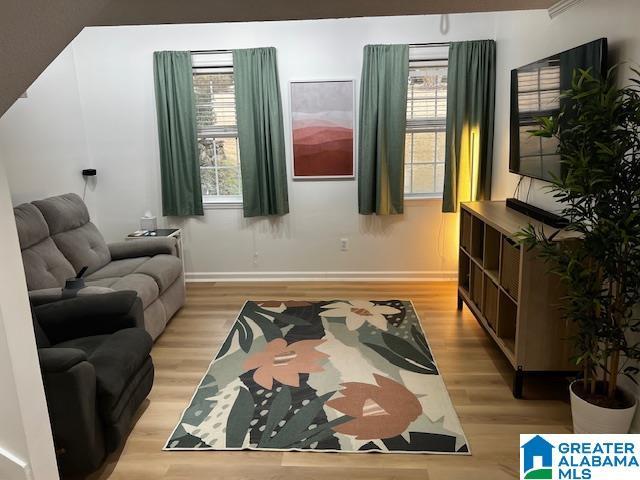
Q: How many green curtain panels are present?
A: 4